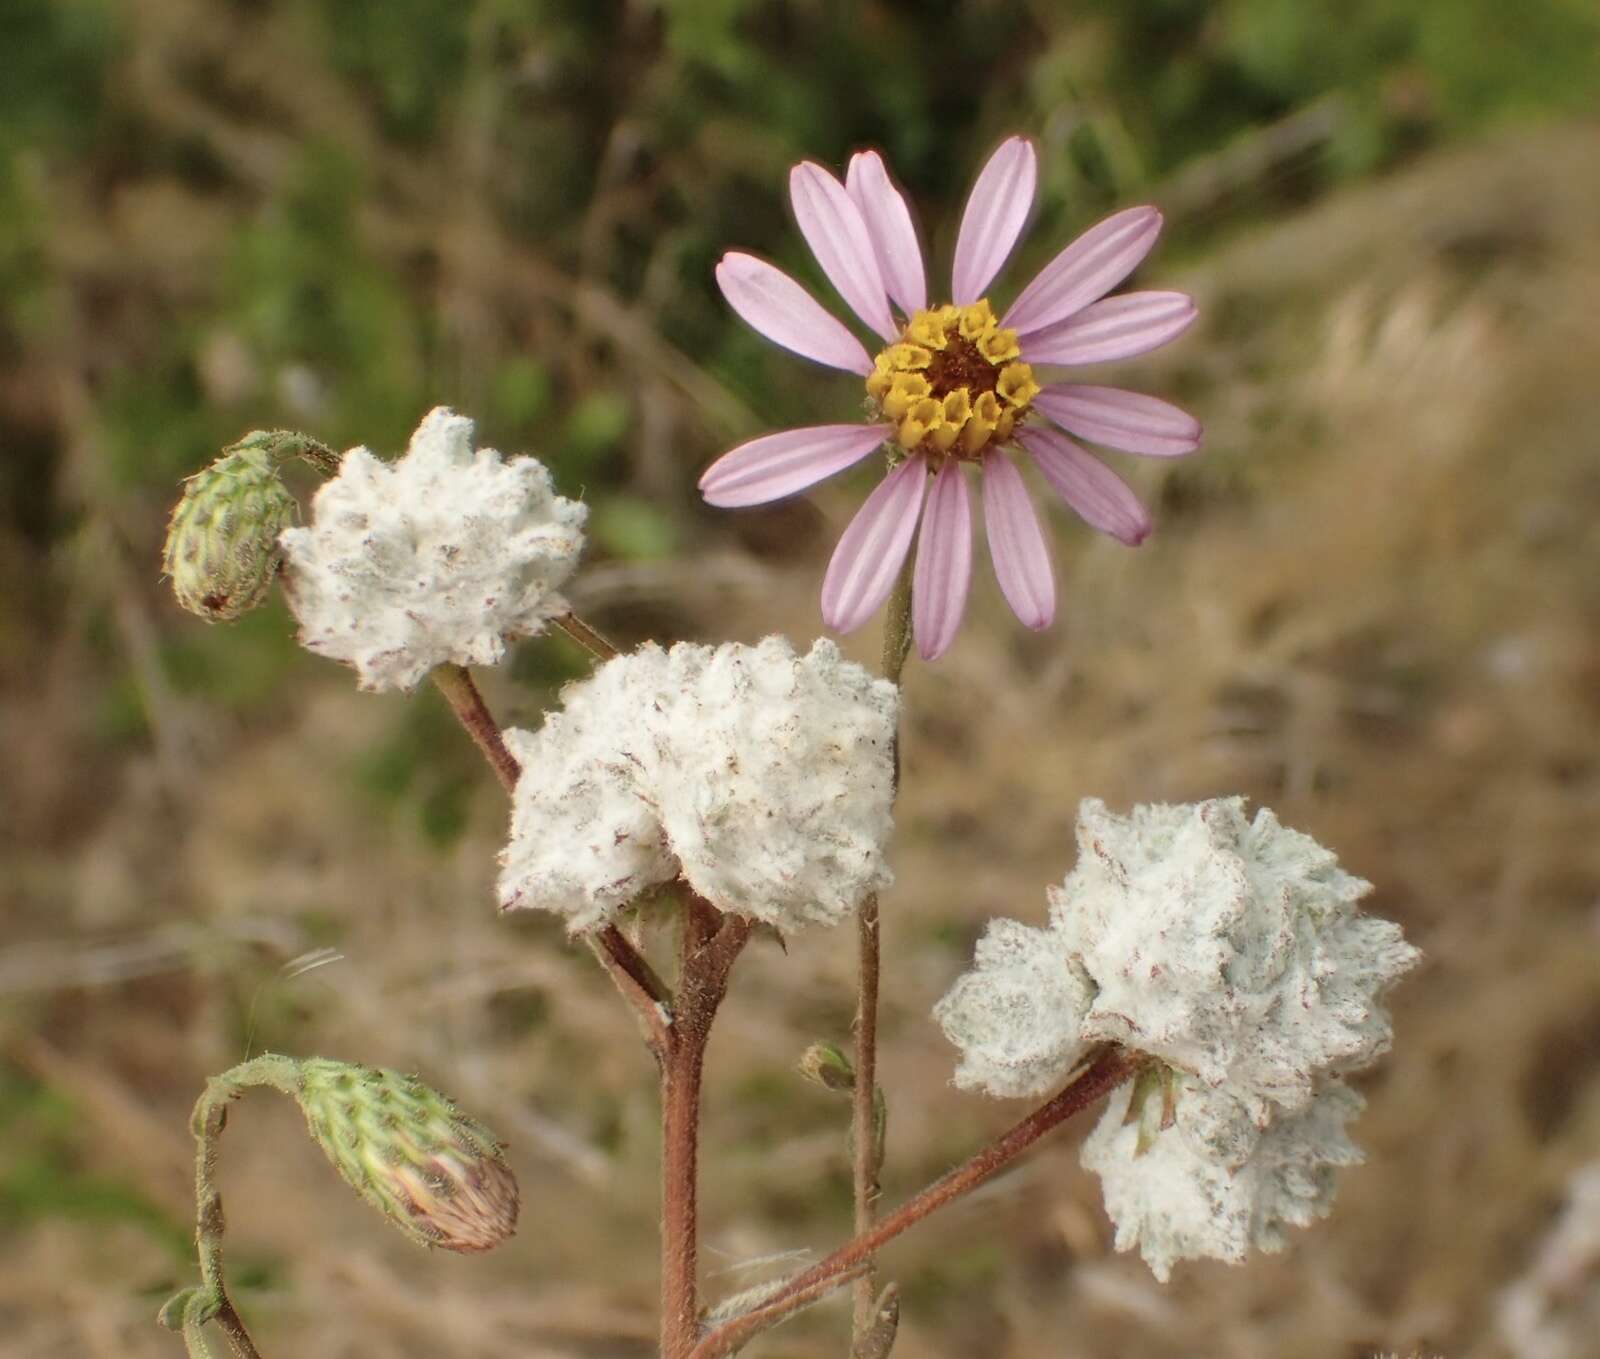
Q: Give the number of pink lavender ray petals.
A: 12